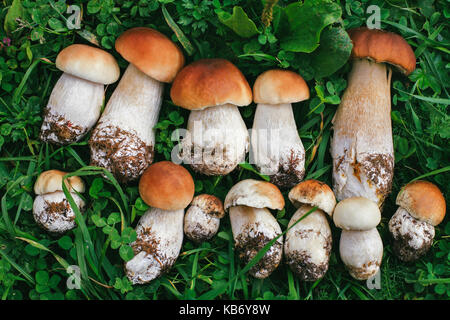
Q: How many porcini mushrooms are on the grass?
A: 12